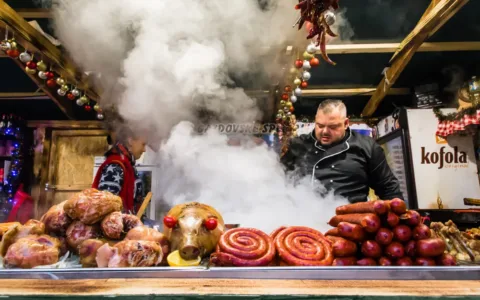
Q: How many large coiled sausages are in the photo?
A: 2